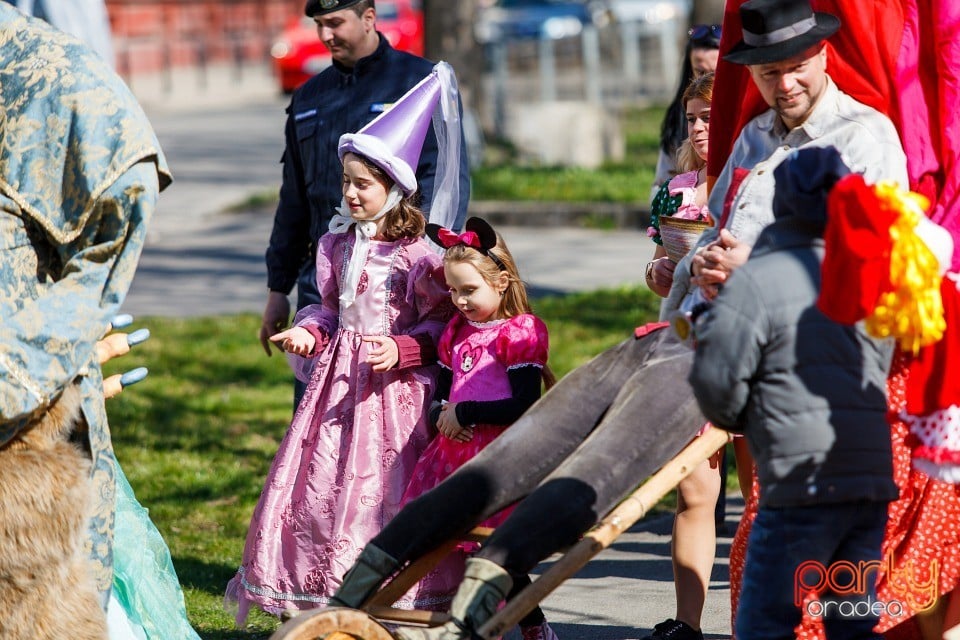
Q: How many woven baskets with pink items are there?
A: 1